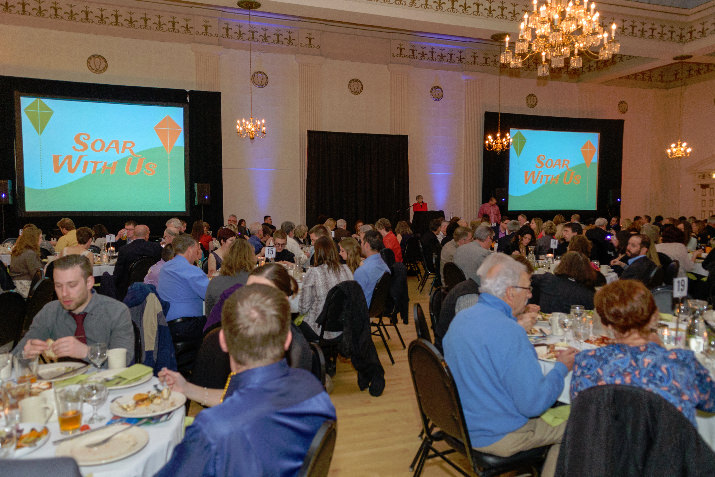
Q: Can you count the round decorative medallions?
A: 6